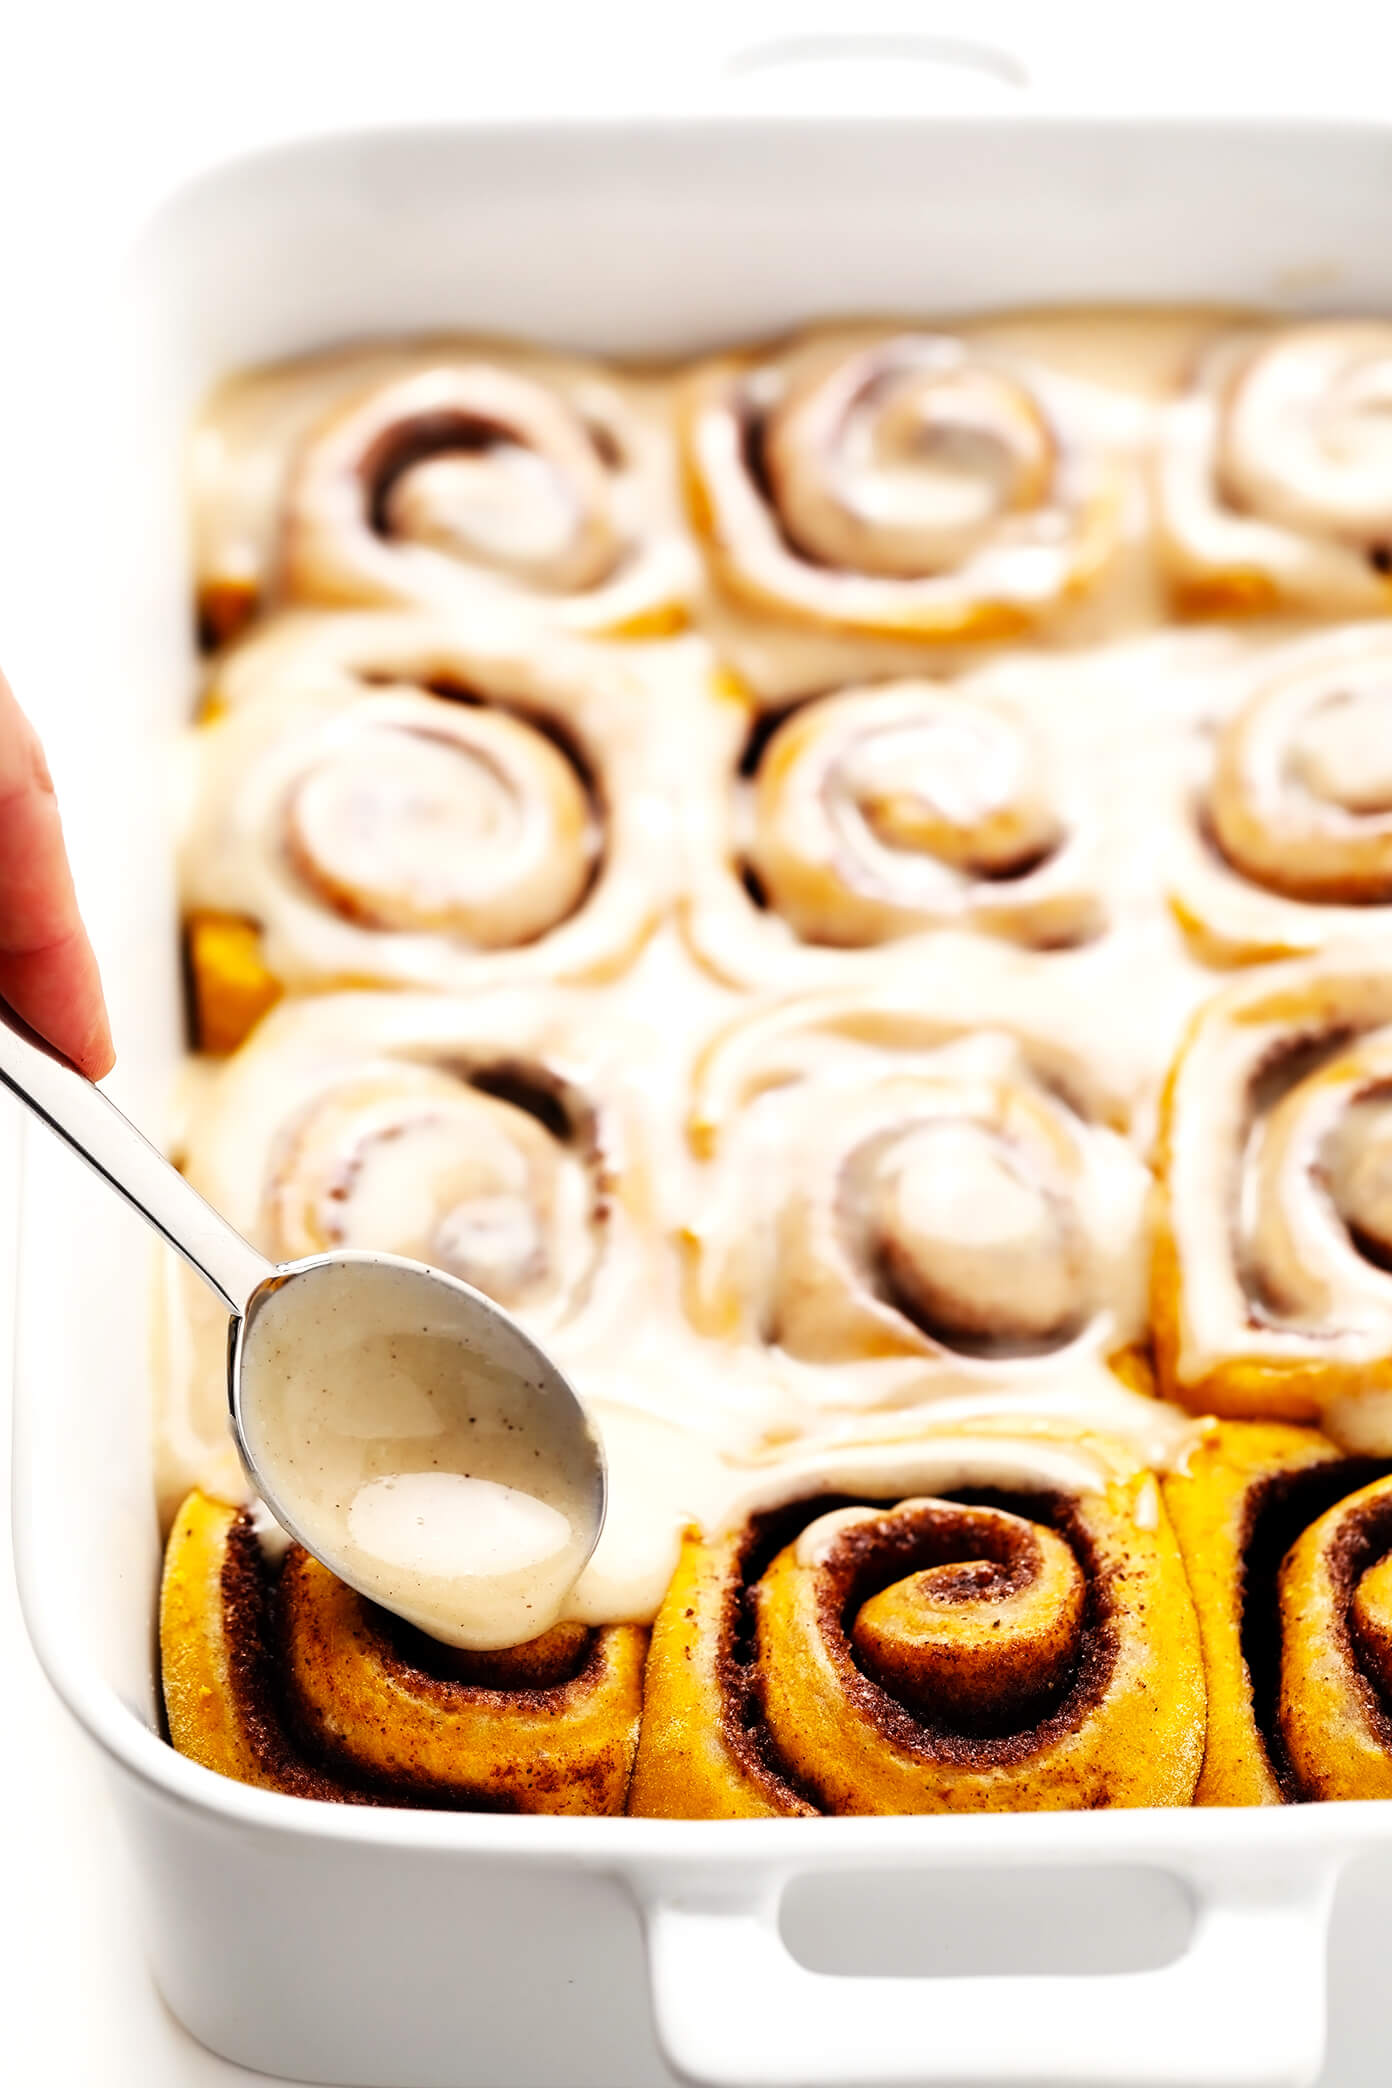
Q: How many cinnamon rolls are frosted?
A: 9